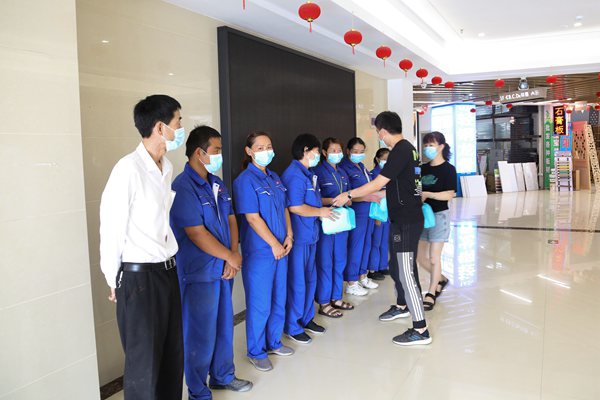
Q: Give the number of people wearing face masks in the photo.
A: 9